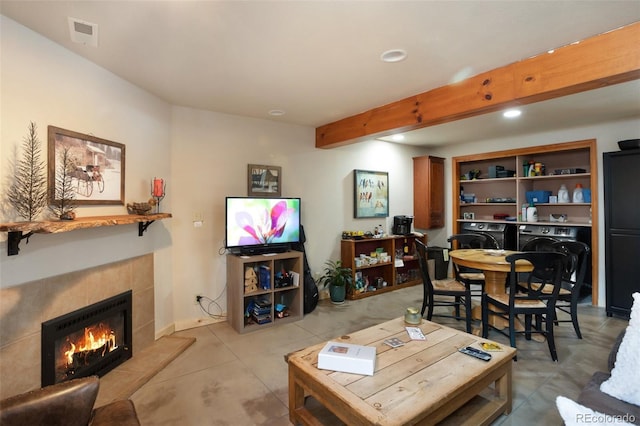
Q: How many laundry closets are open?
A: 1